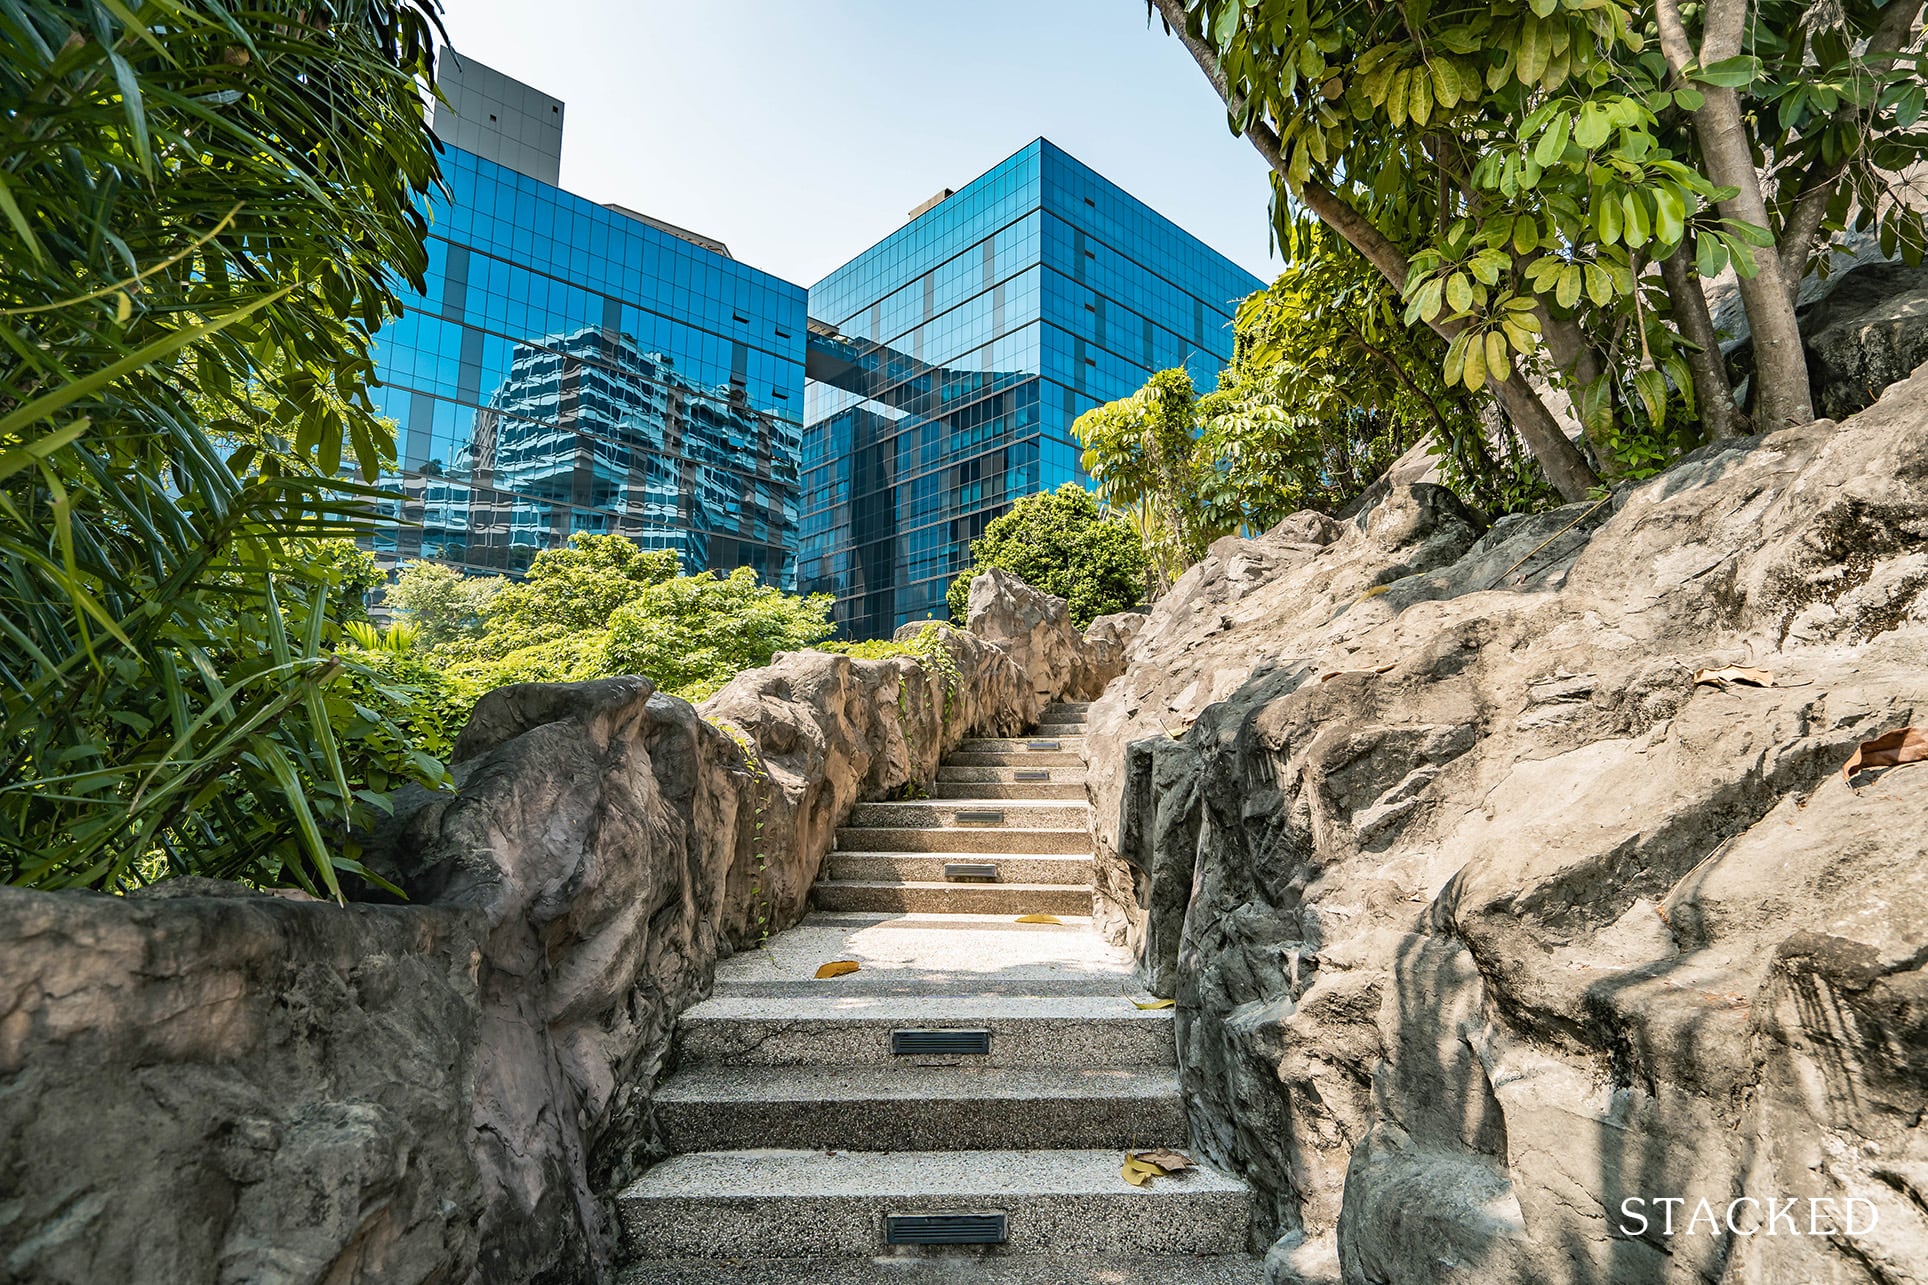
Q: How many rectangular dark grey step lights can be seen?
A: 6